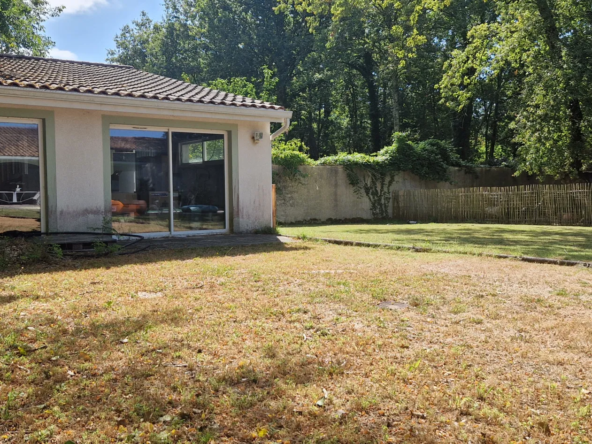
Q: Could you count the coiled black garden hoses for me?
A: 1